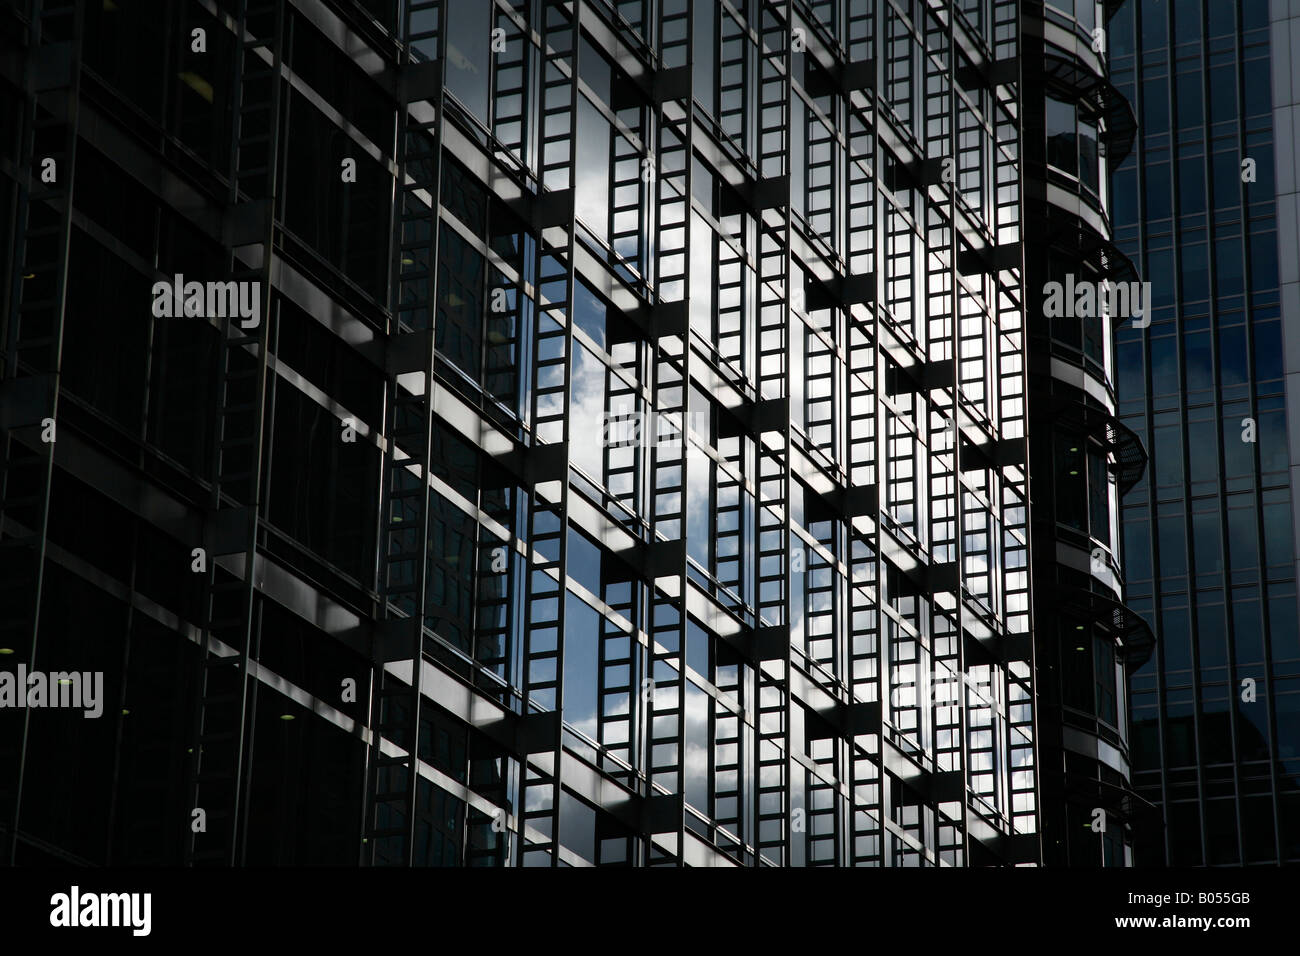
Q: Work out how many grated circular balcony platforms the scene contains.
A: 5